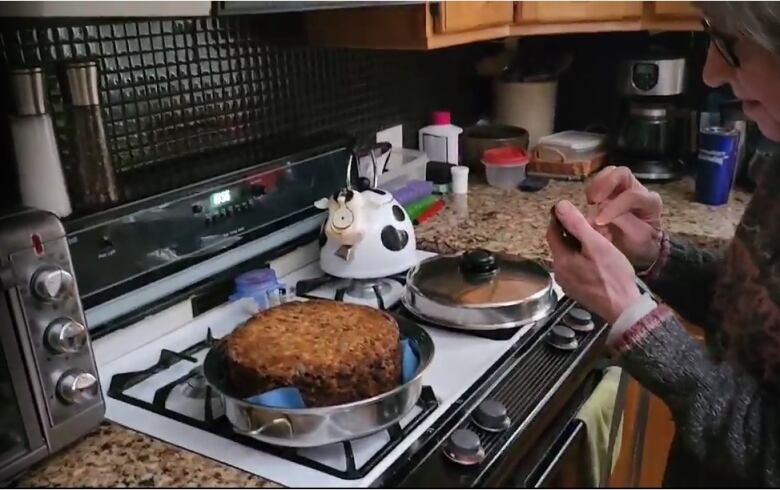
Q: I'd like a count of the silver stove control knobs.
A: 4